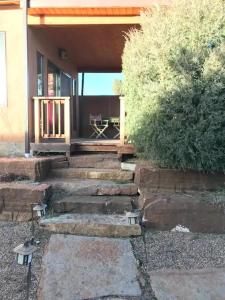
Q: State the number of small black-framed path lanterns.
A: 3